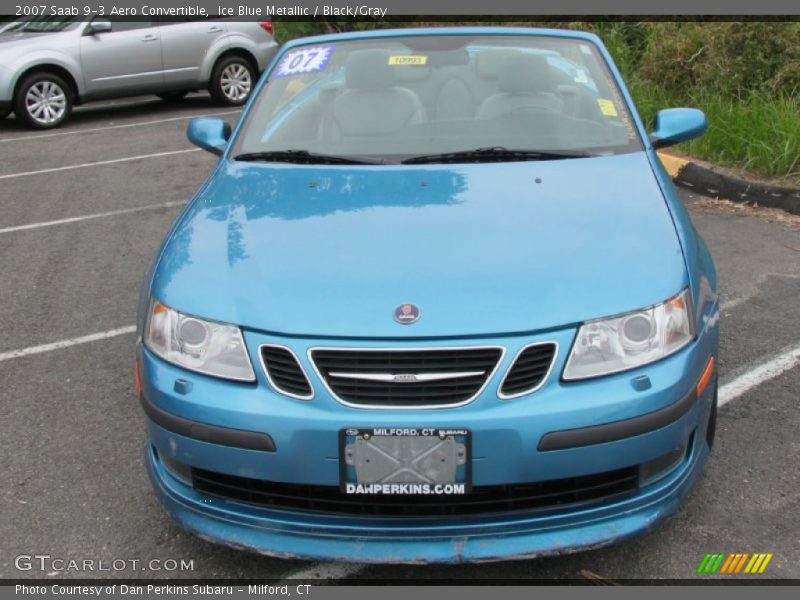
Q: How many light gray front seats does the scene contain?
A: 2